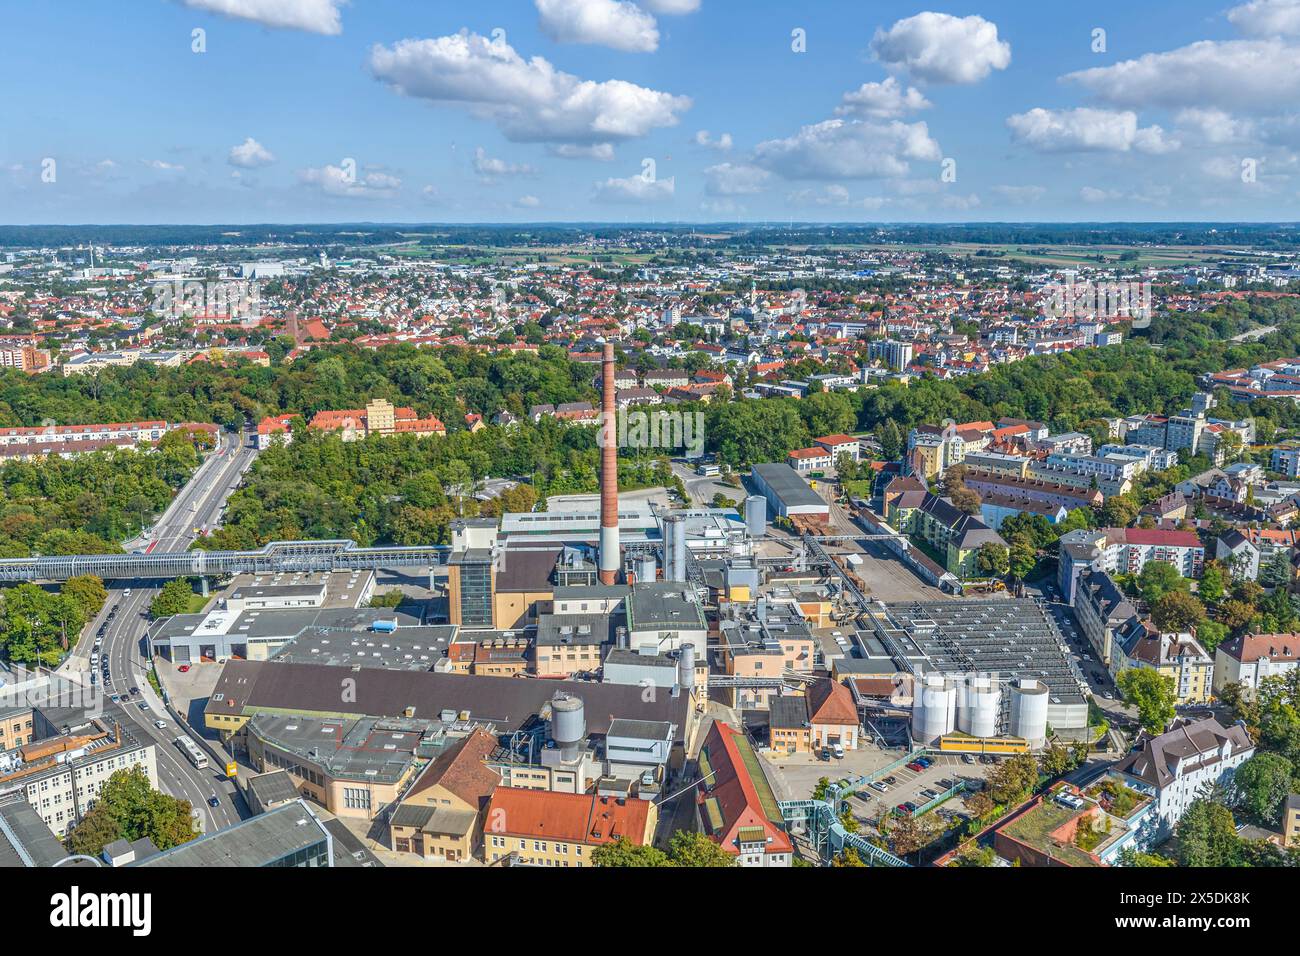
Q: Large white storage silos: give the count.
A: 3